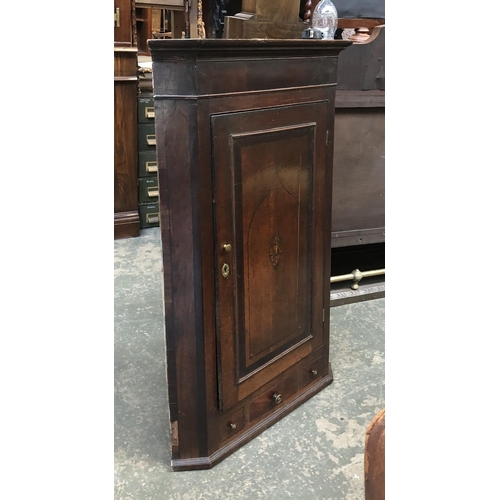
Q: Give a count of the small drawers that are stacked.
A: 5